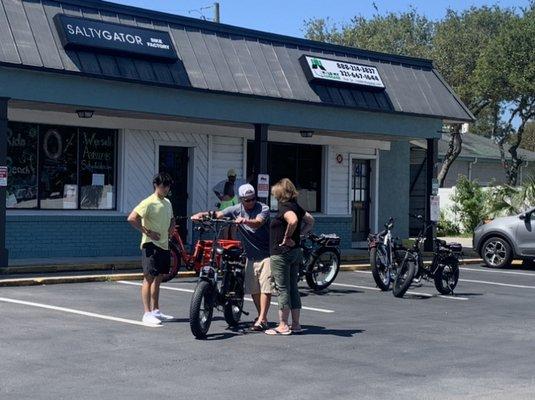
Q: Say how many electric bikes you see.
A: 5